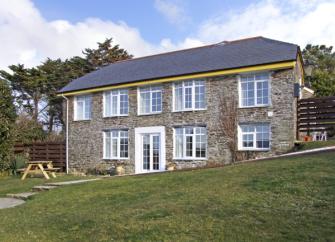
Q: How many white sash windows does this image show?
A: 8